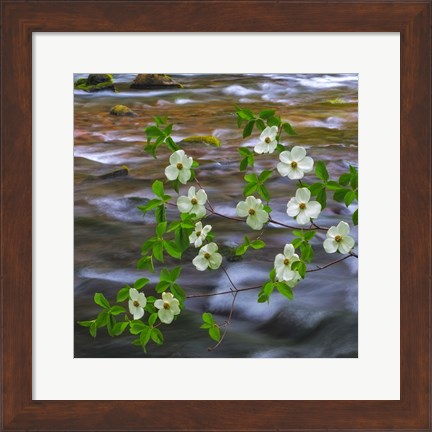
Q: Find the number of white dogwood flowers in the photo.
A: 12